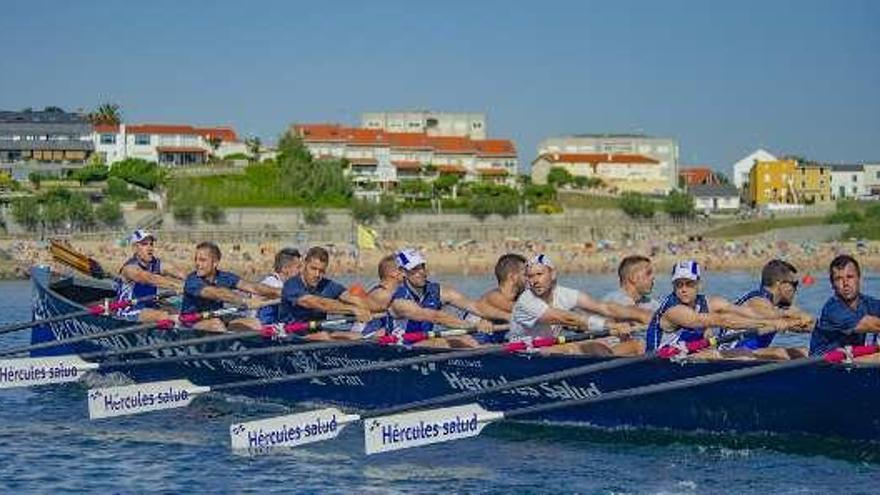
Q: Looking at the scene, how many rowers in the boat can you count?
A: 12